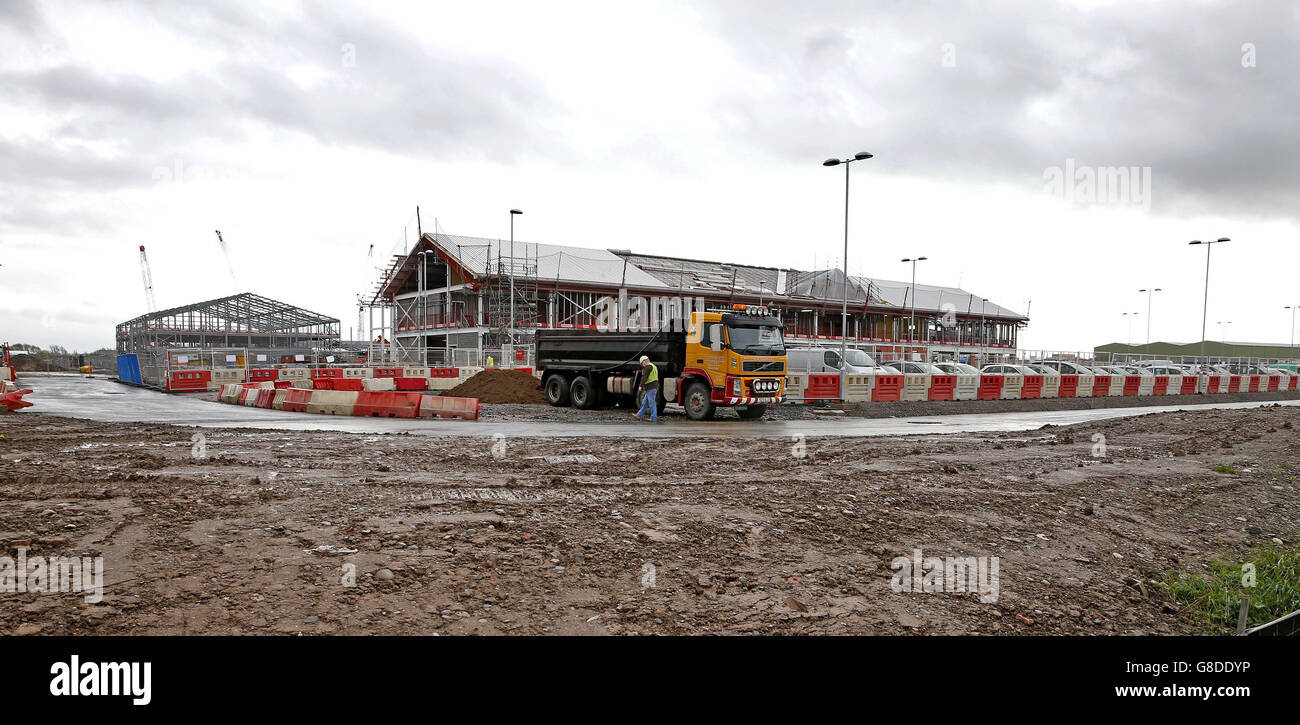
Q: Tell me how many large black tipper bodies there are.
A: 1